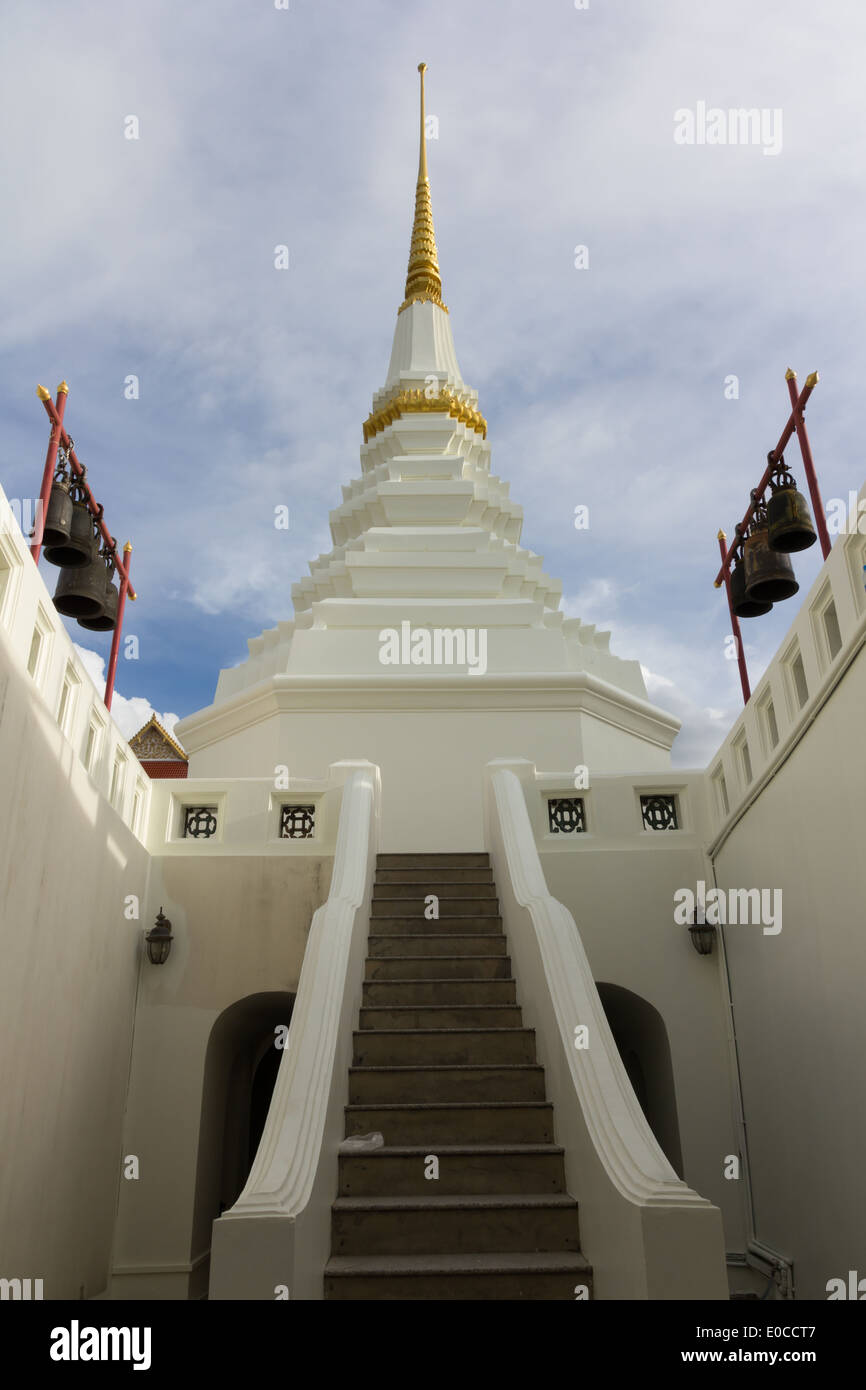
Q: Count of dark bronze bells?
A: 7